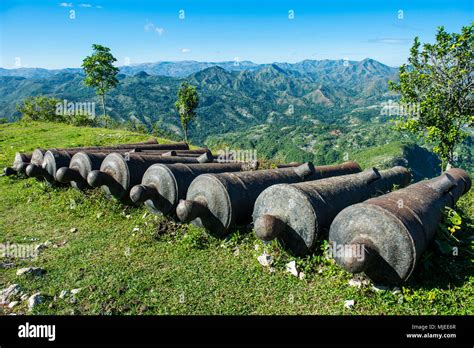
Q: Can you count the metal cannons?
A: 9